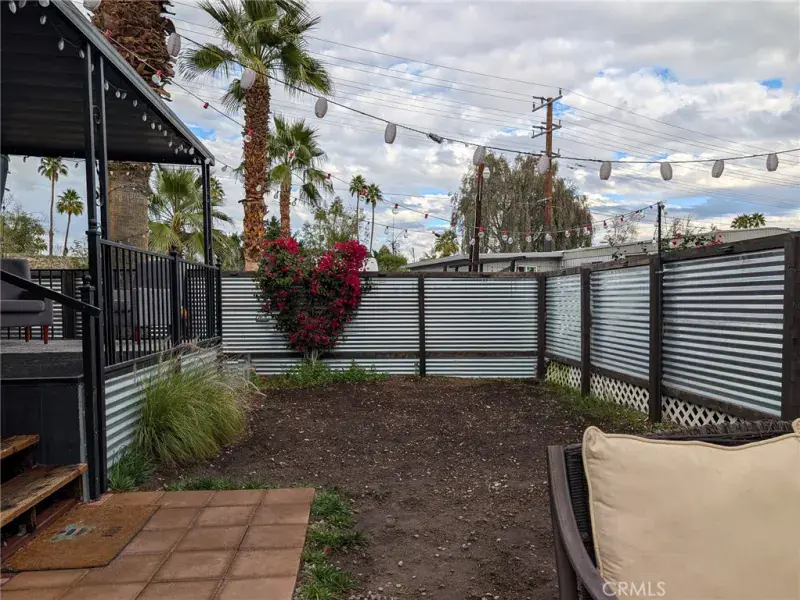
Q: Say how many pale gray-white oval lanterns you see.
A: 11